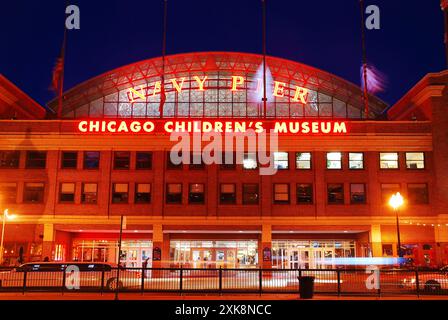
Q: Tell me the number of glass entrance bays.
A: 3